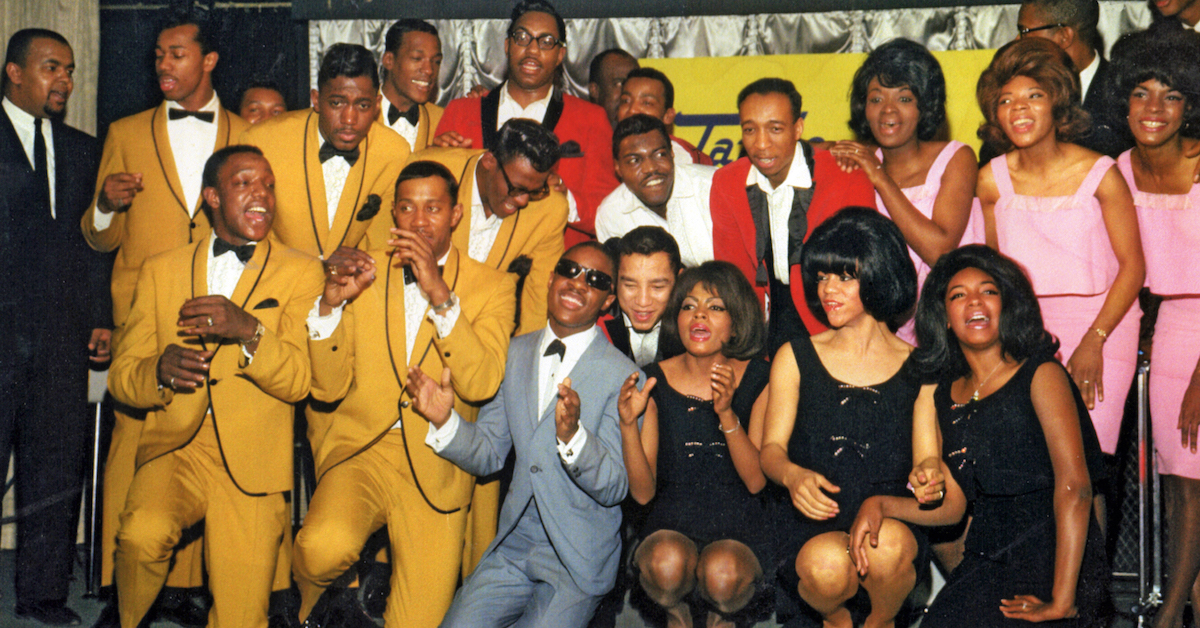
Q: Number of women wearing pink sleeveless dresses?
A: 3